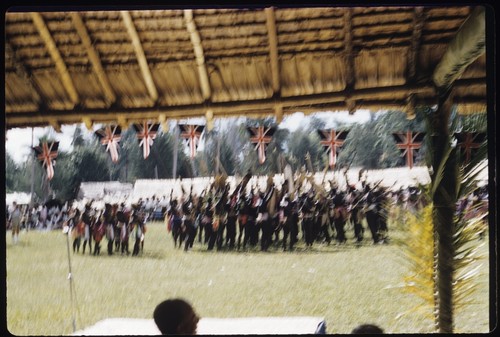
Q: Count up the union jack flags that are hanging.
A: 8